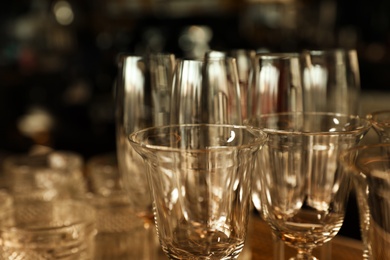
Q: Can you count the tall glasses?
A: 5